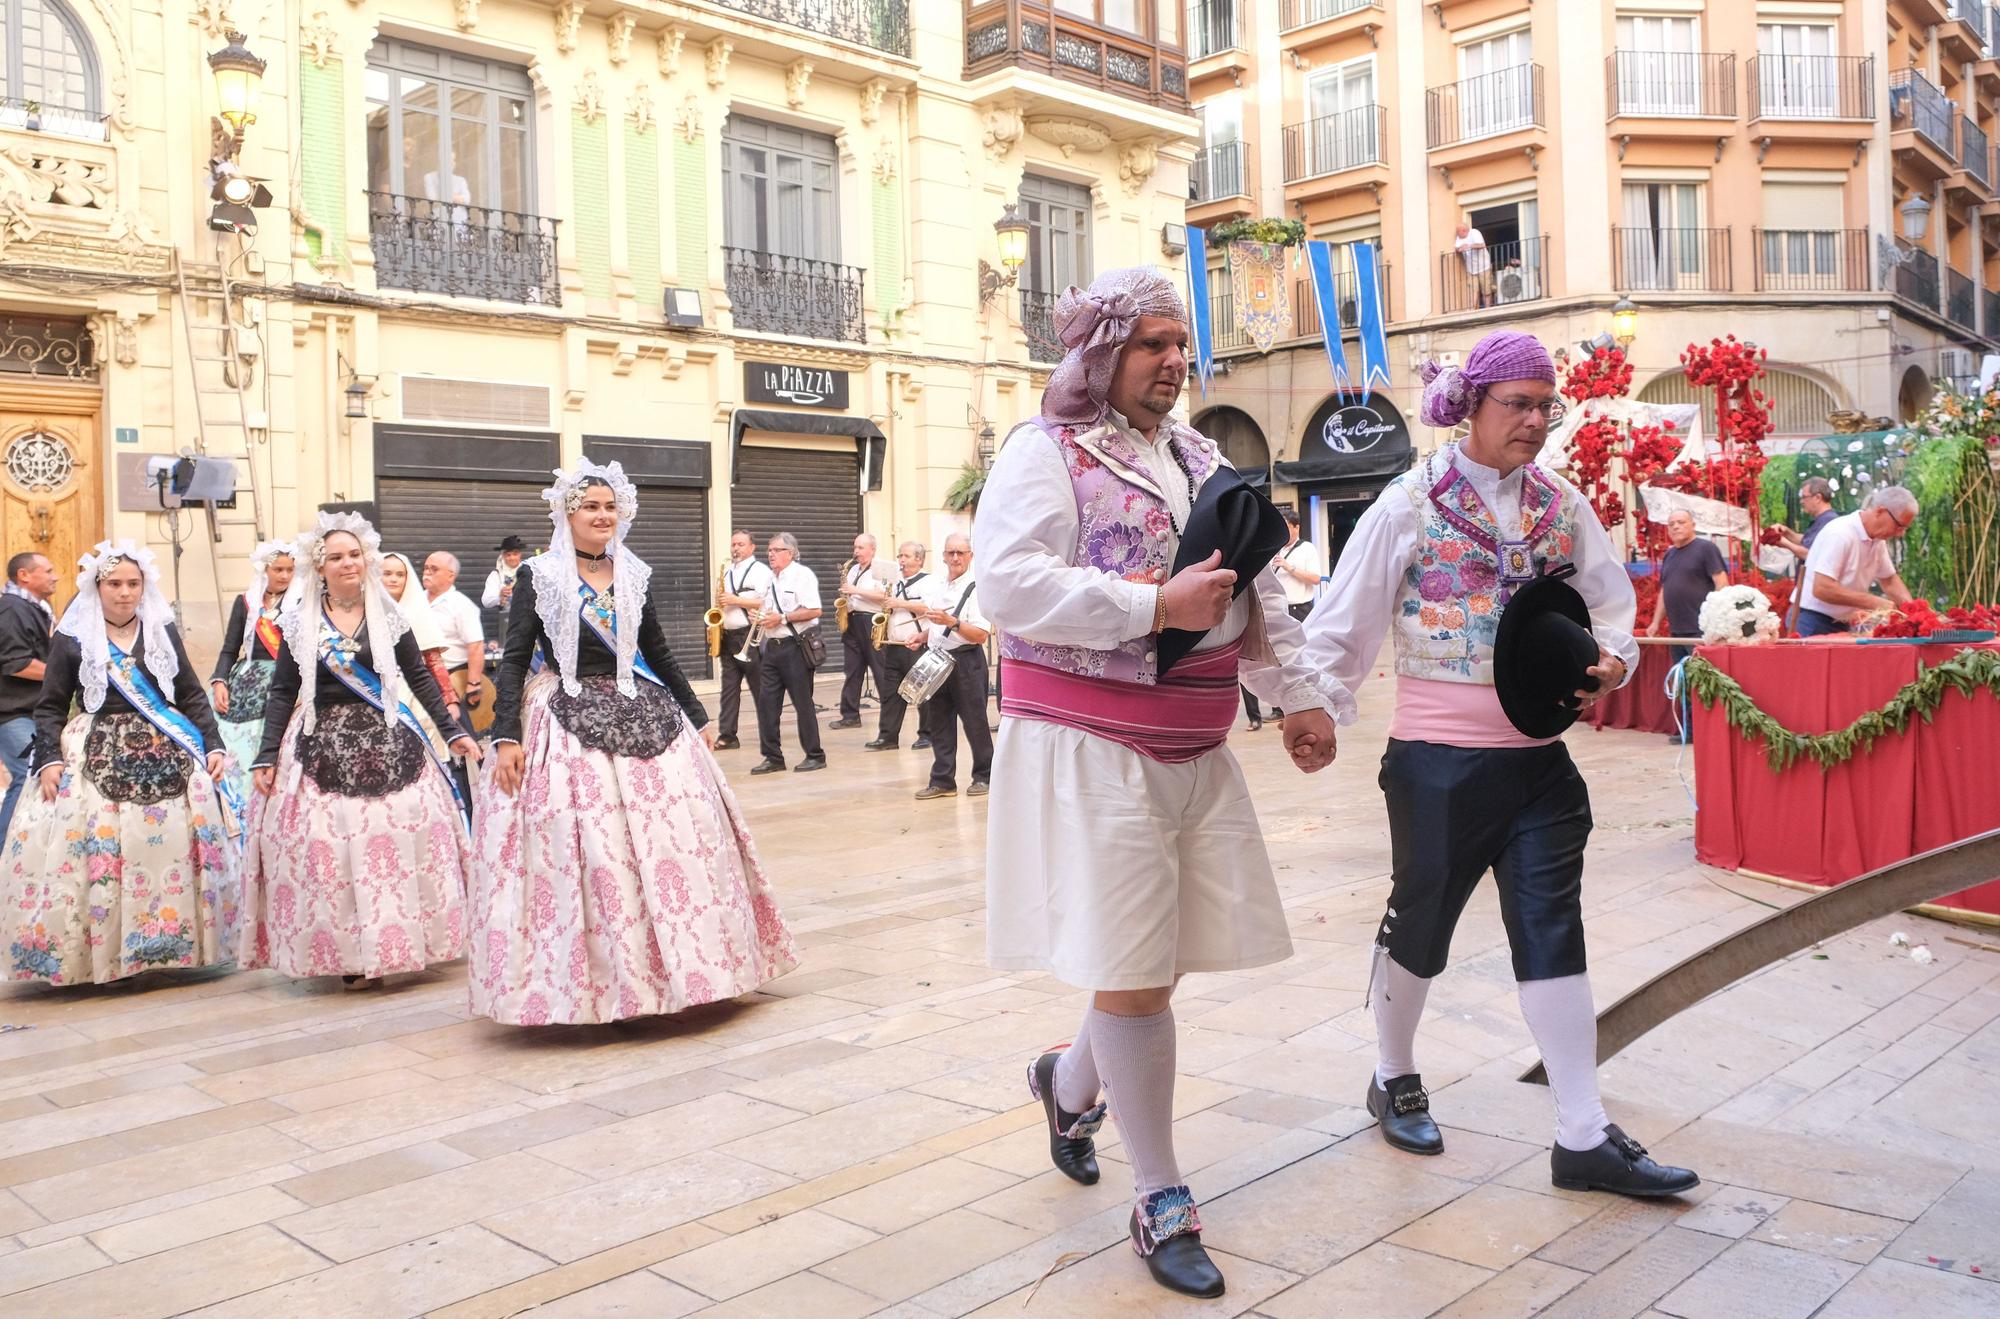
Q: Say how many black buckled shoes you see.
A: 4